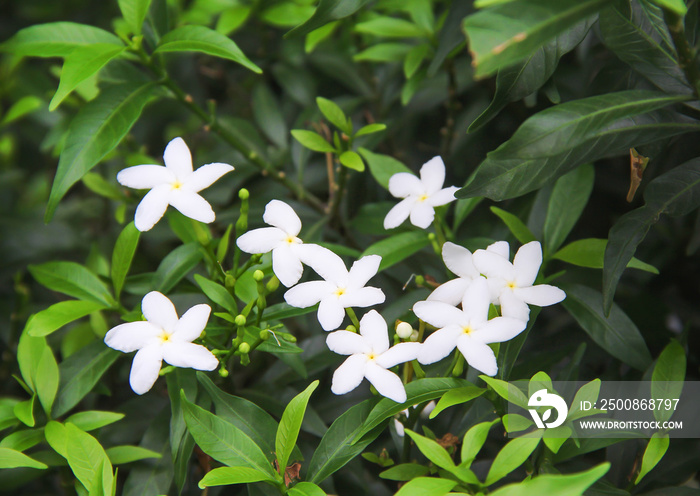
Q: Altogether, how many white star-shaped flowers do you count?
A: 9